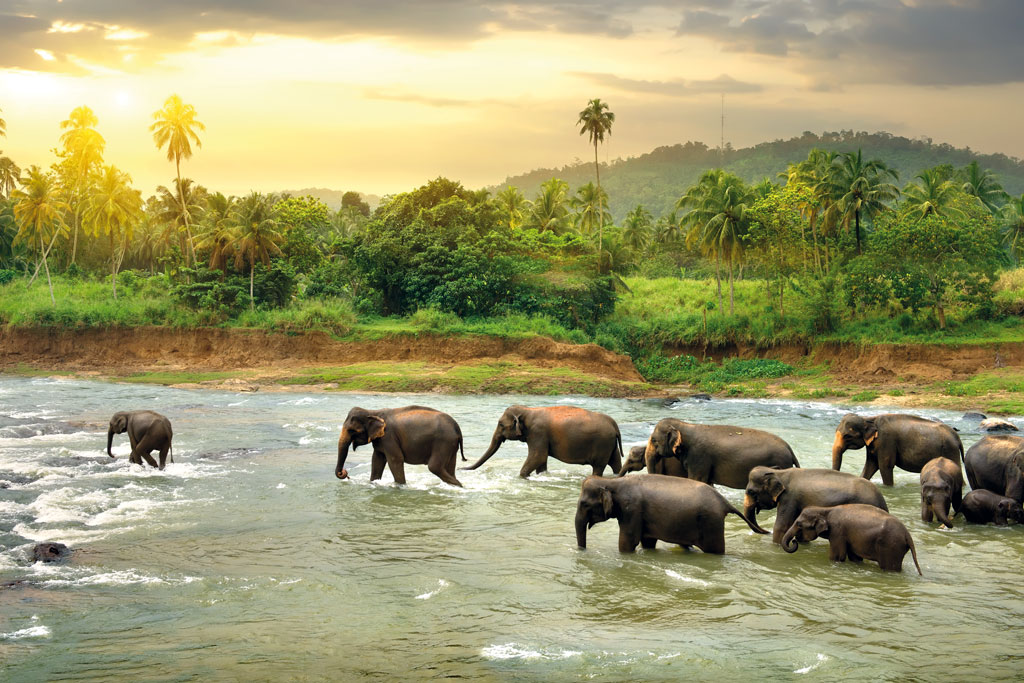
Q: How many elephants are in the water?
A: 12